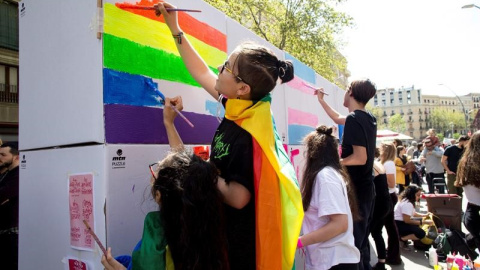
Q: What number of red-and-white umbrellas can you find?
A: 1